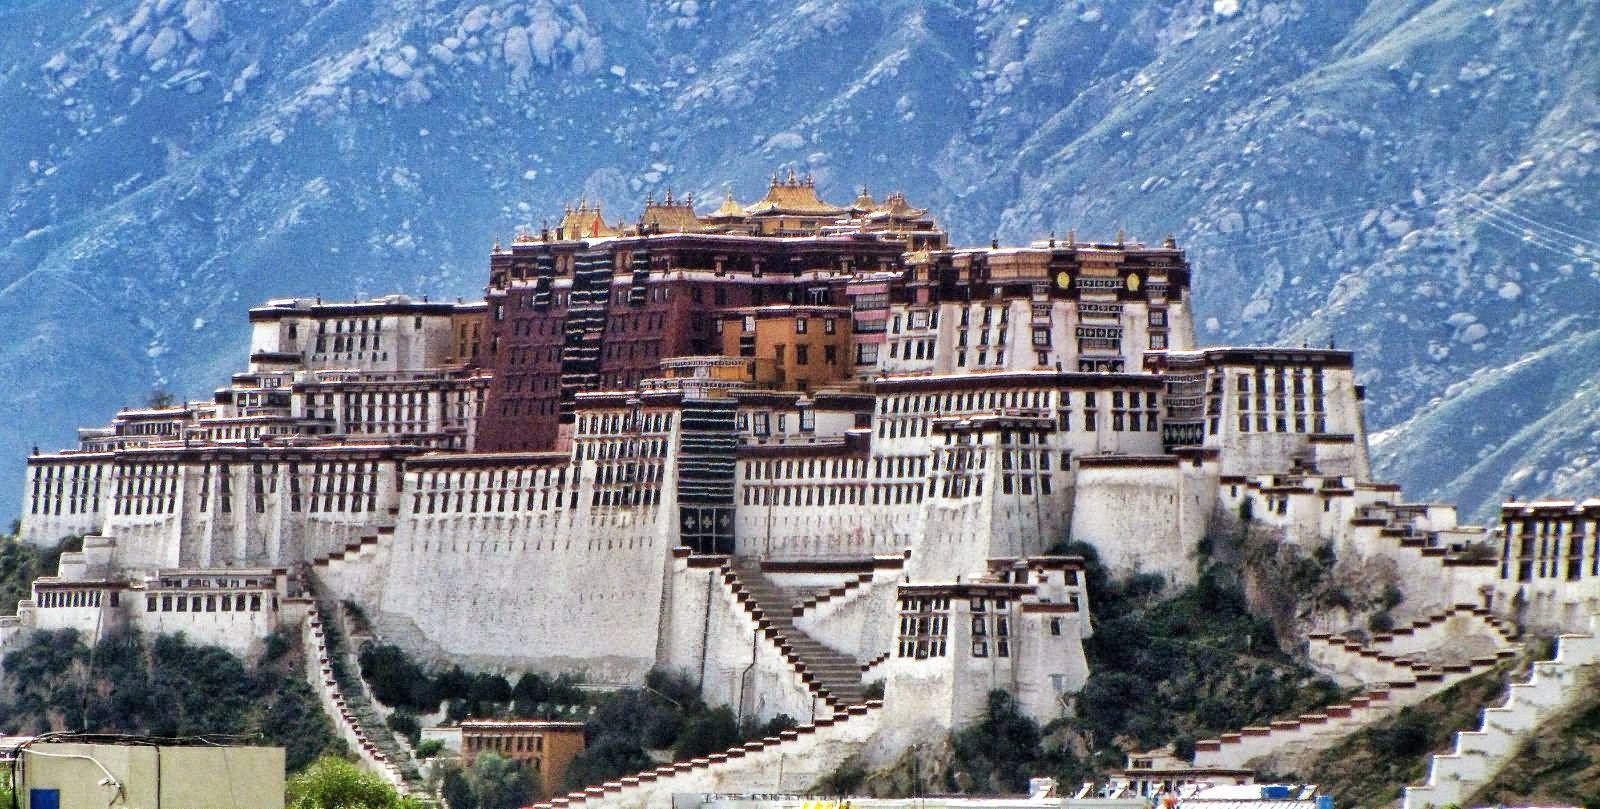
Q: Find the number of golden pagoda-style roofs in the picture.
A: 6